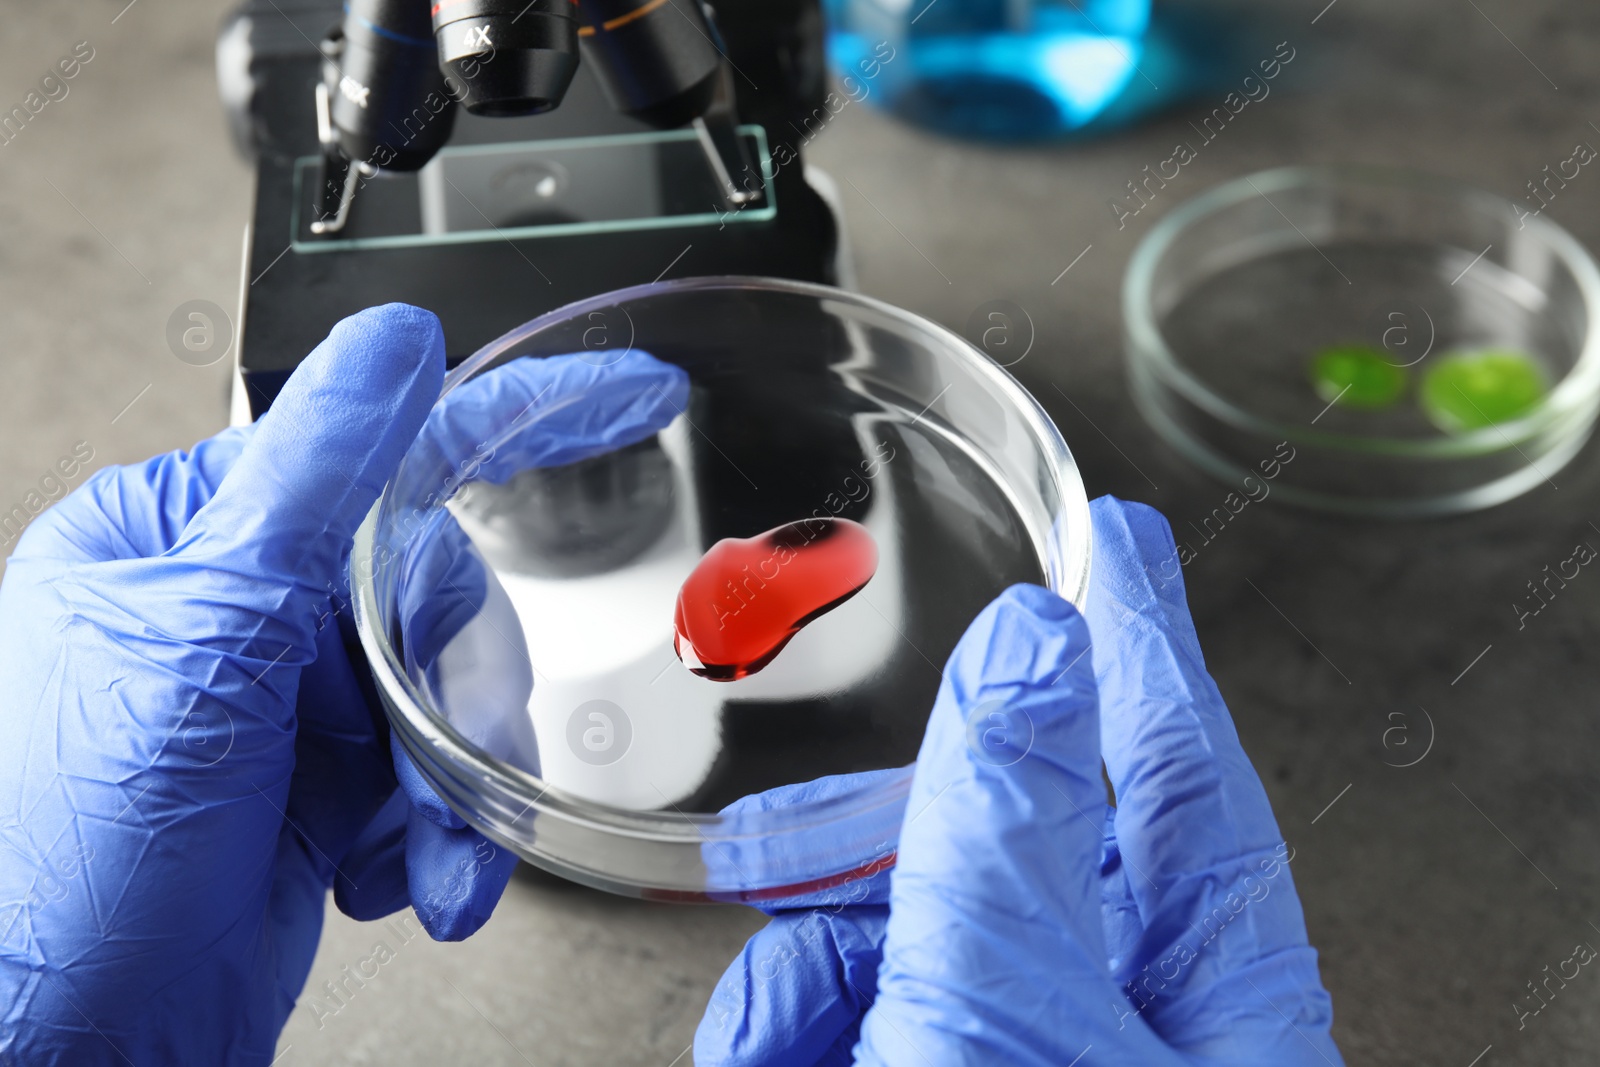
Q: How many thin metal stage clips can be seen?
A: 2